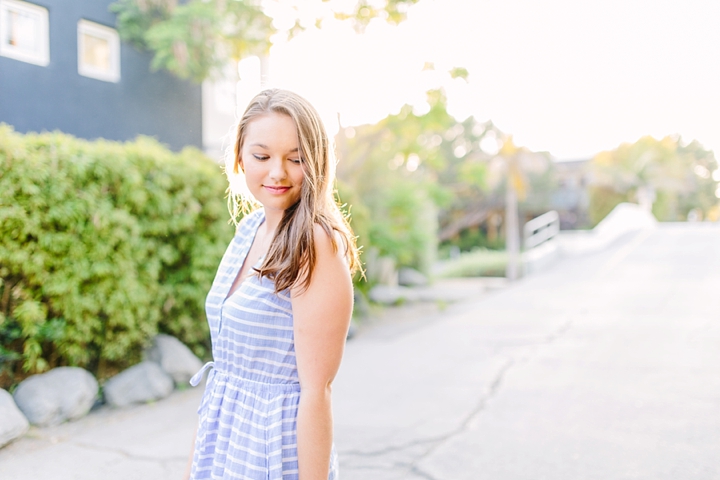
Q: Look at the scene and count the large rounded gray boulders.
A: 4